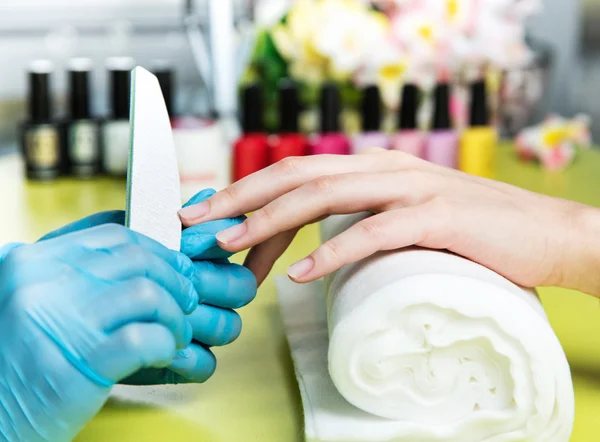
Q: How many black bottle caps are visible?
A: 11